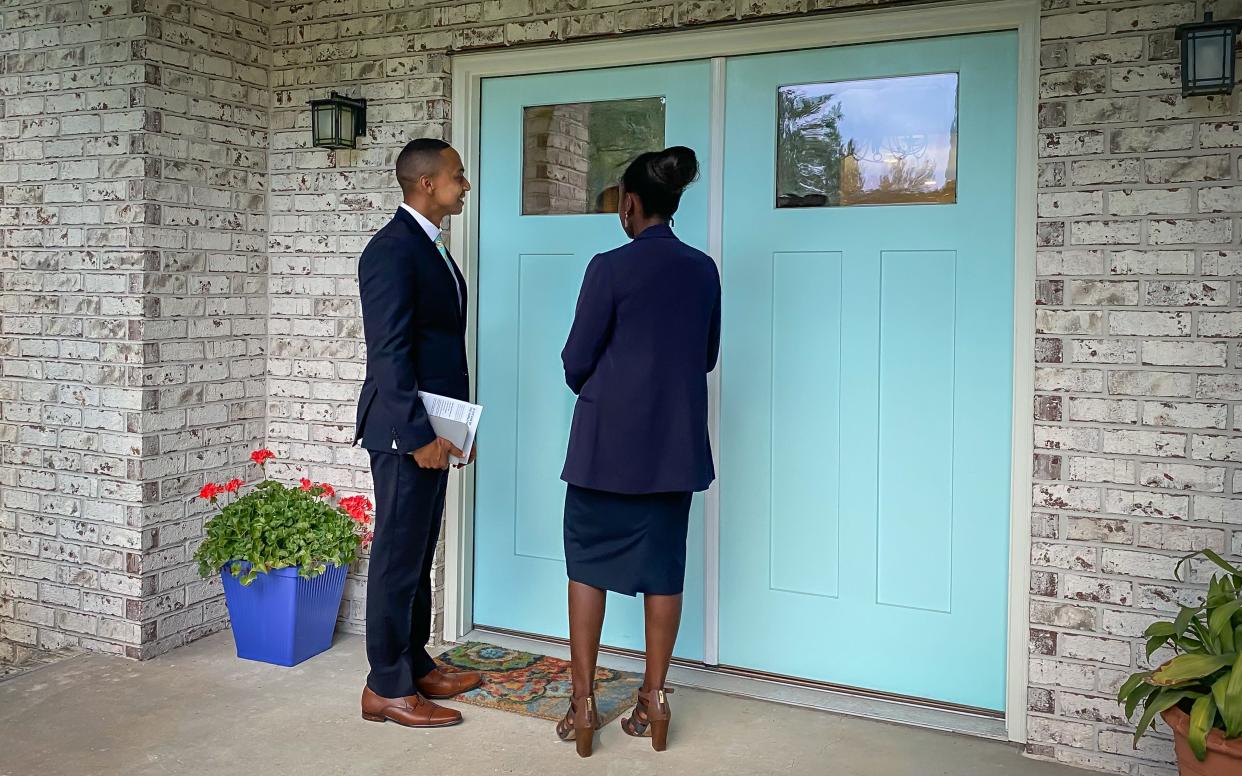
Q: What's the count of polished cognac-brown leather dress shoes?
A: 2